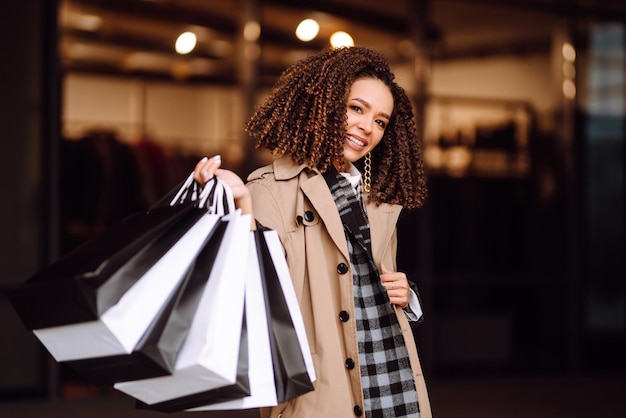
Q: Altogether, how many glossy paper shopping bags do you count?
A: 8